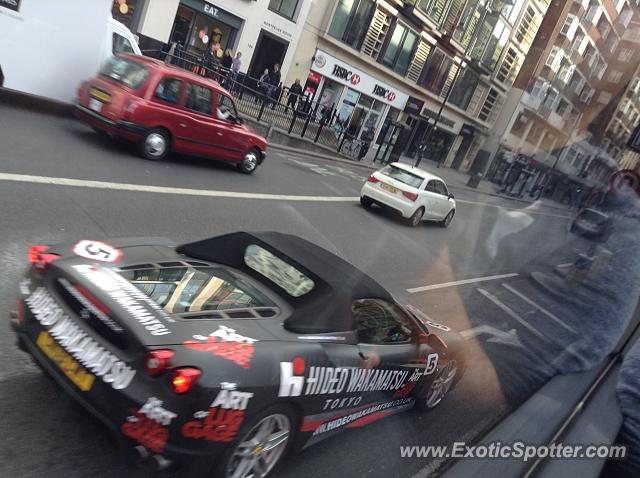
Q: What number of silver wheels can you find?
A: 6